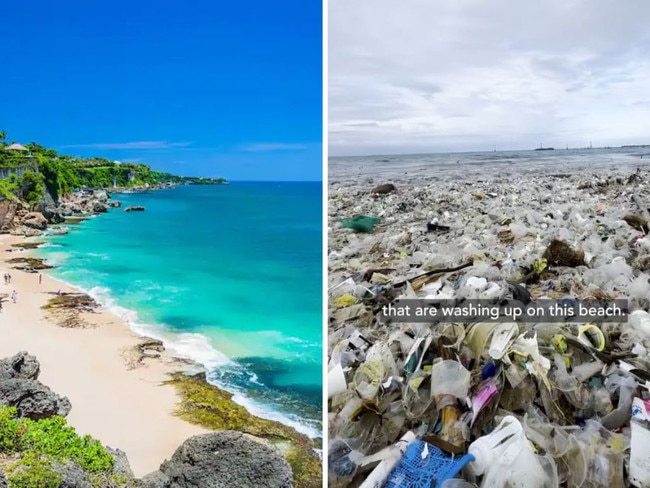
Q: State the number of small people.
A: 5